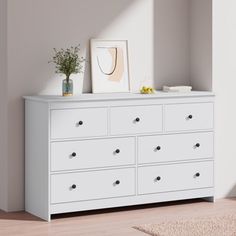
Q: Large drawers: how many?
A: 4